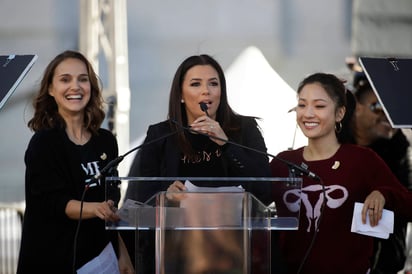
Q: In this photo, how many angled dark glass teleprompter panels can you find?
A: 2